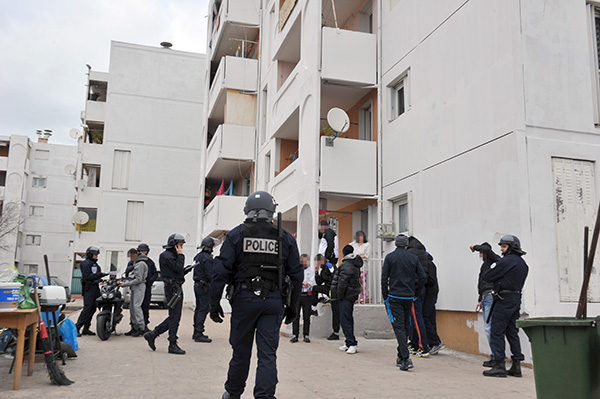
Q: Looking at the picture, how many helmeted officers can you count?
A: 6